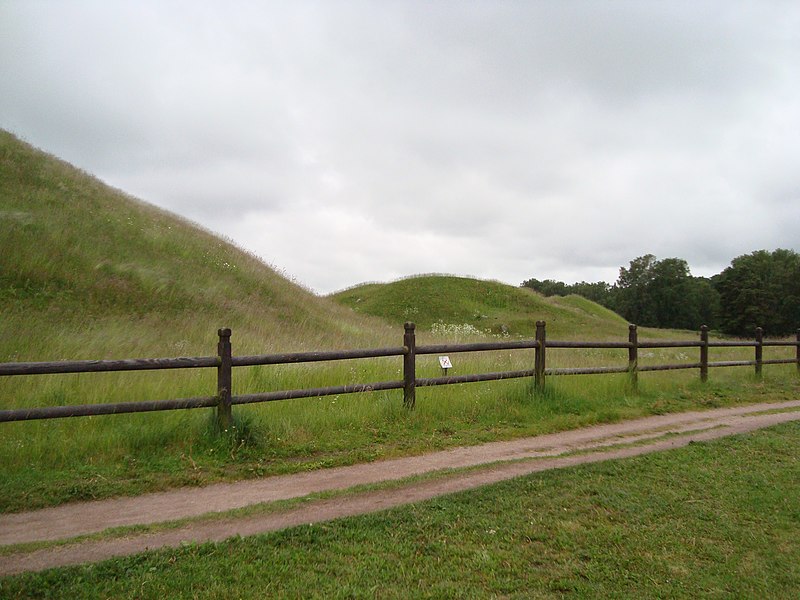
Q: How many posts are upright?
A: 7